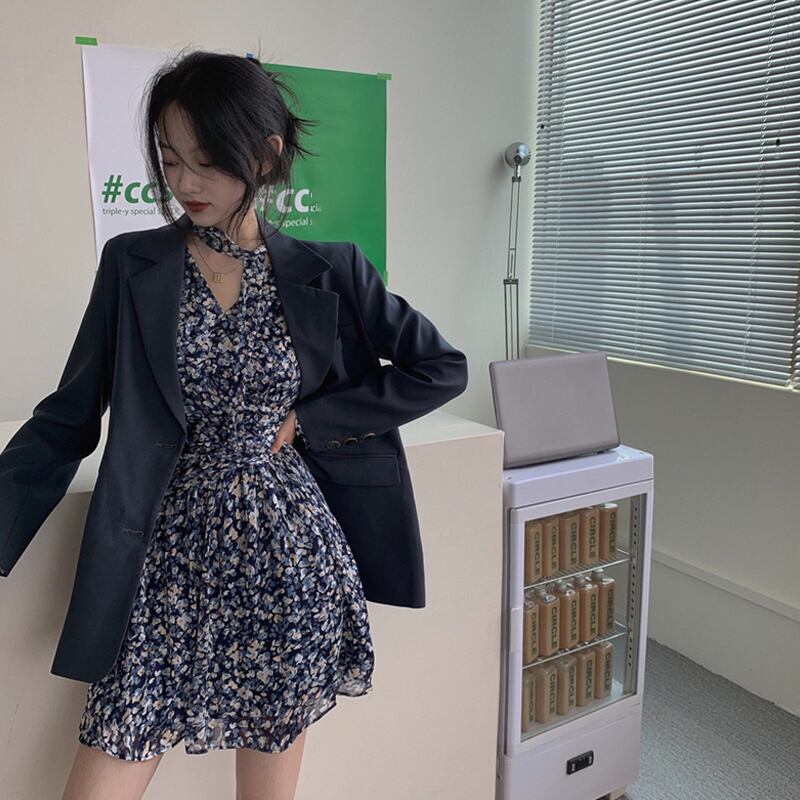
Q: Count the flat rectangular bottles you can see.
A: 15